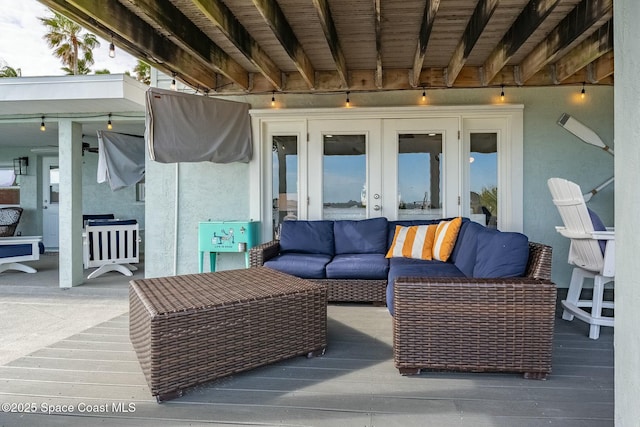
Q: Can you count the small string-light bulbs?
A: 9